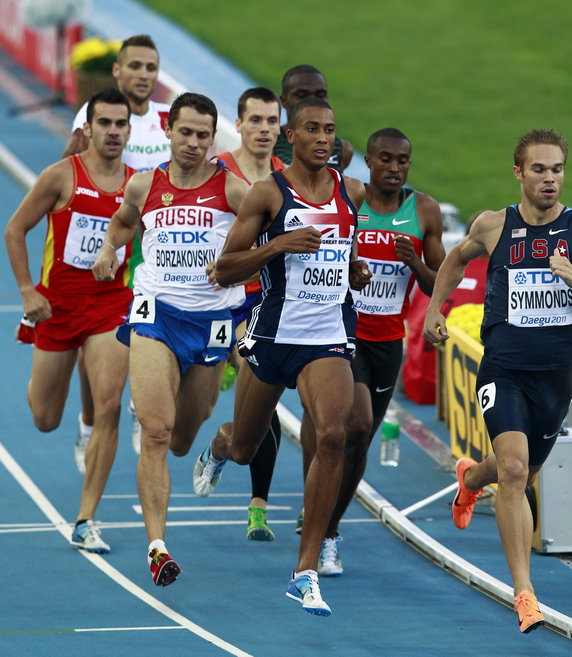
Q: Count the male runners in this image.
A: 8